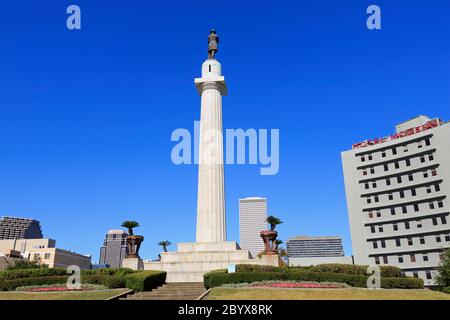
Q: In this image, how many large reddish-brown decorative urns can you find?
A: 2